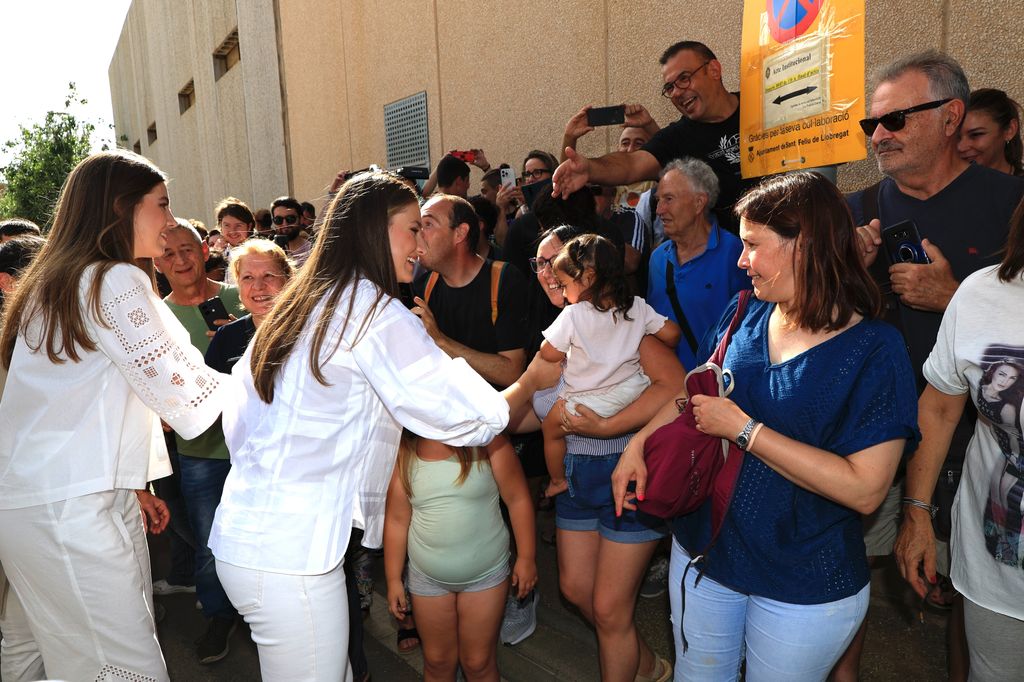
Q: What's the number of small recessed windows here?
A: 4